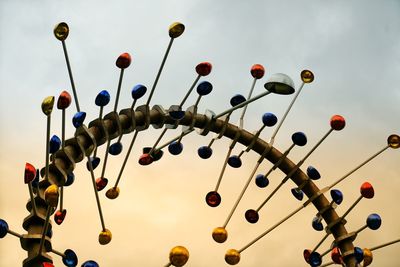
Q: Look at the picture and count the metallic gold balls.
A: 12